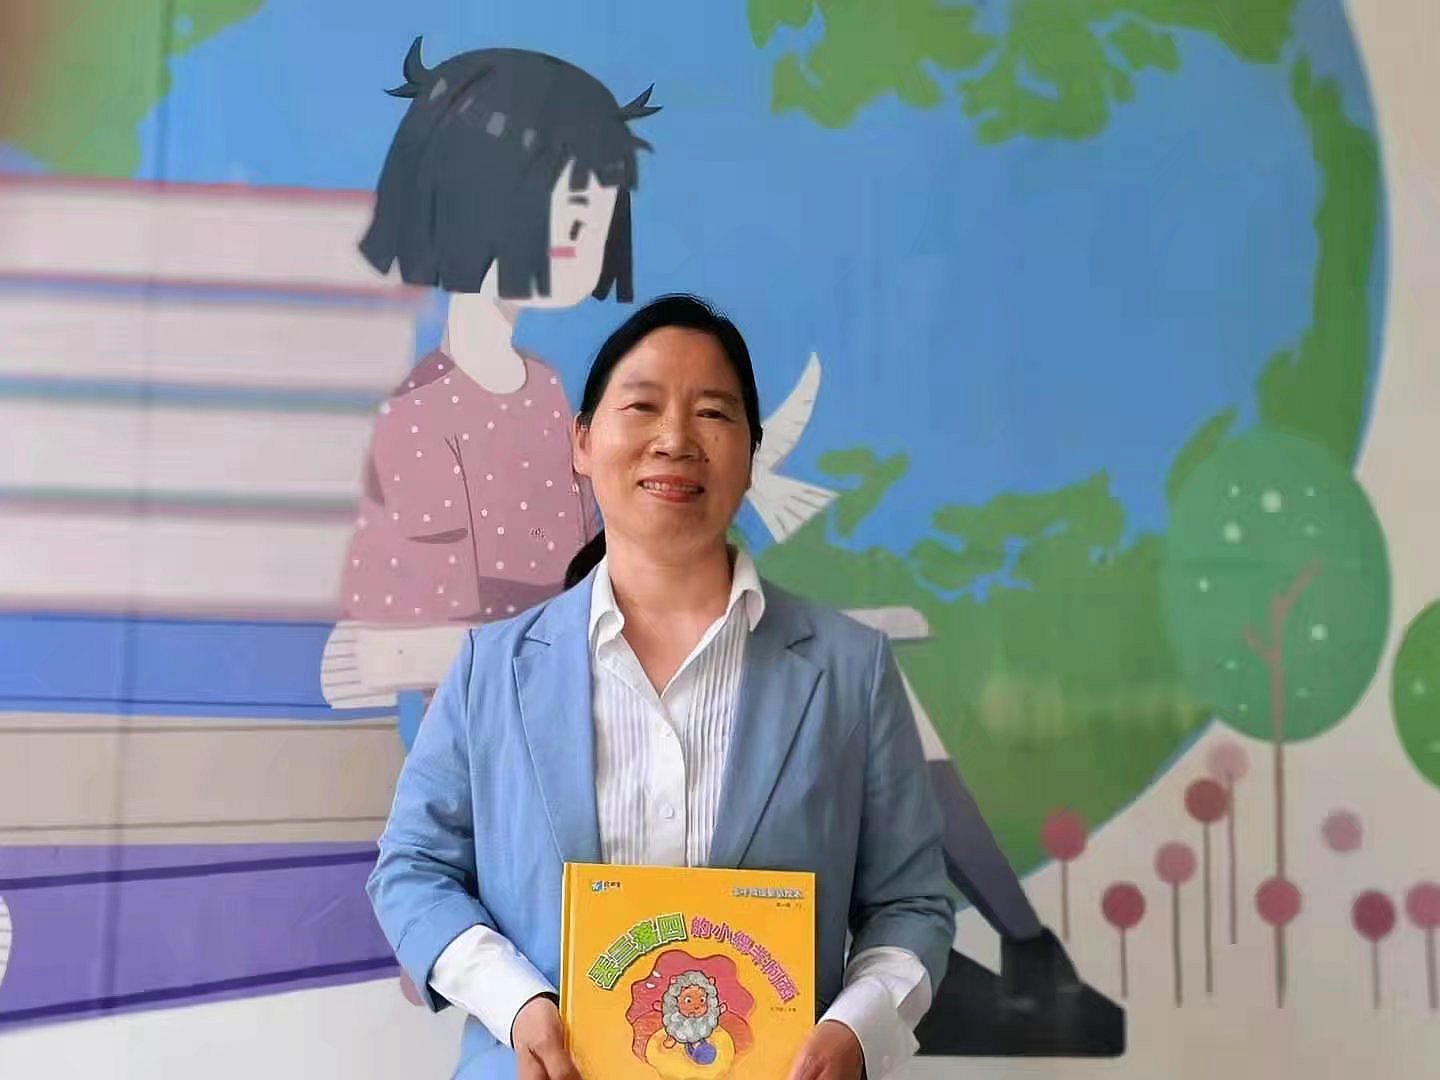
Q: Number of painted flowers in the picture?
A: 9